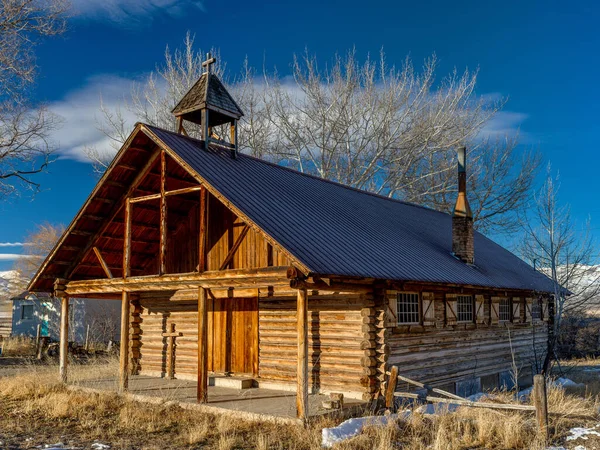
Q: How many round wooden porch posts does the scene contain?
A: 4